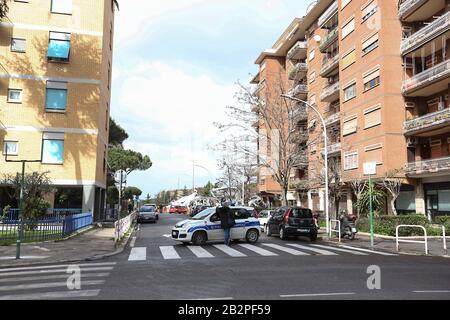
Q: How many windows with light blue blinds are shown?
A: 3